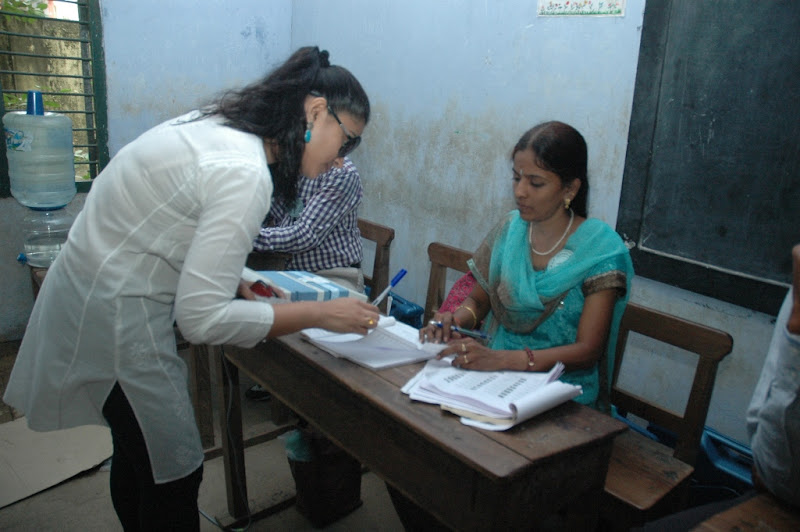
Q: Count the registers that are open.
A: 2